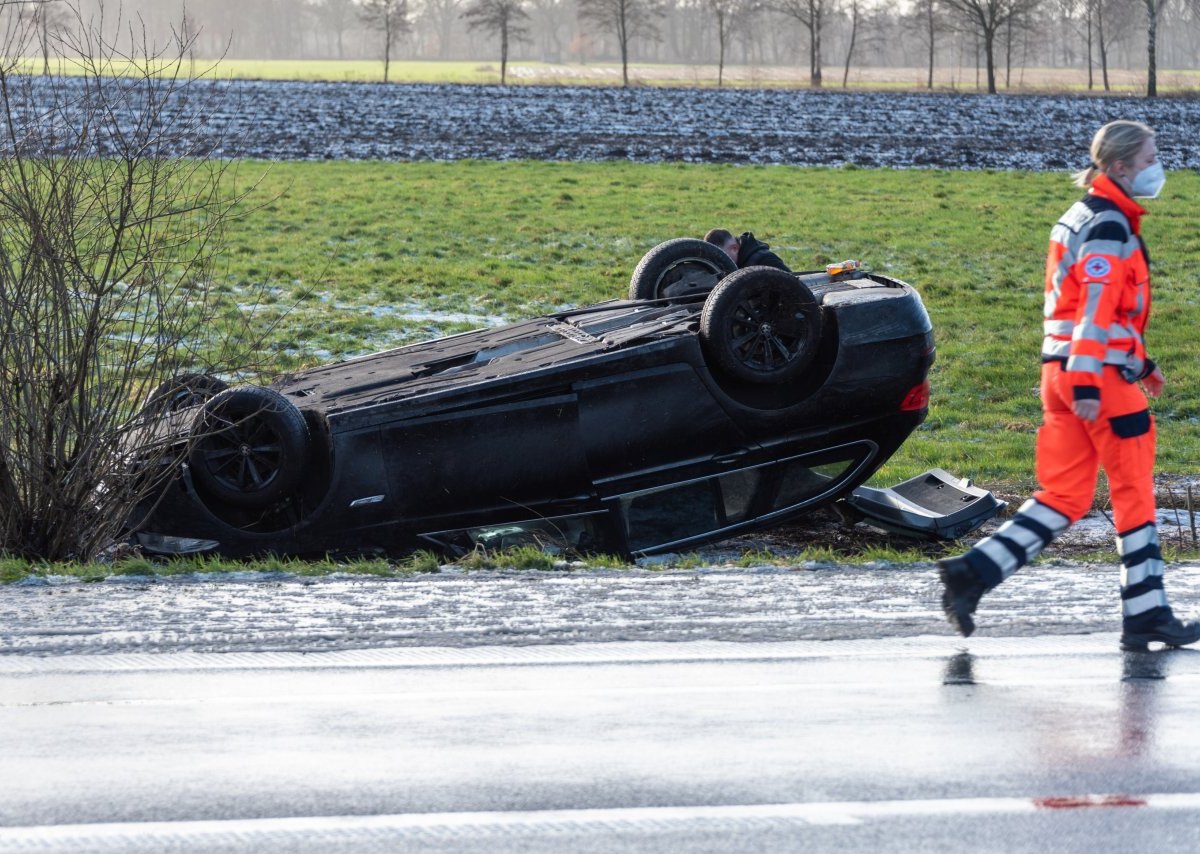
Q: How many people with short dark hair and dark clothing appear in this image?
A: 1